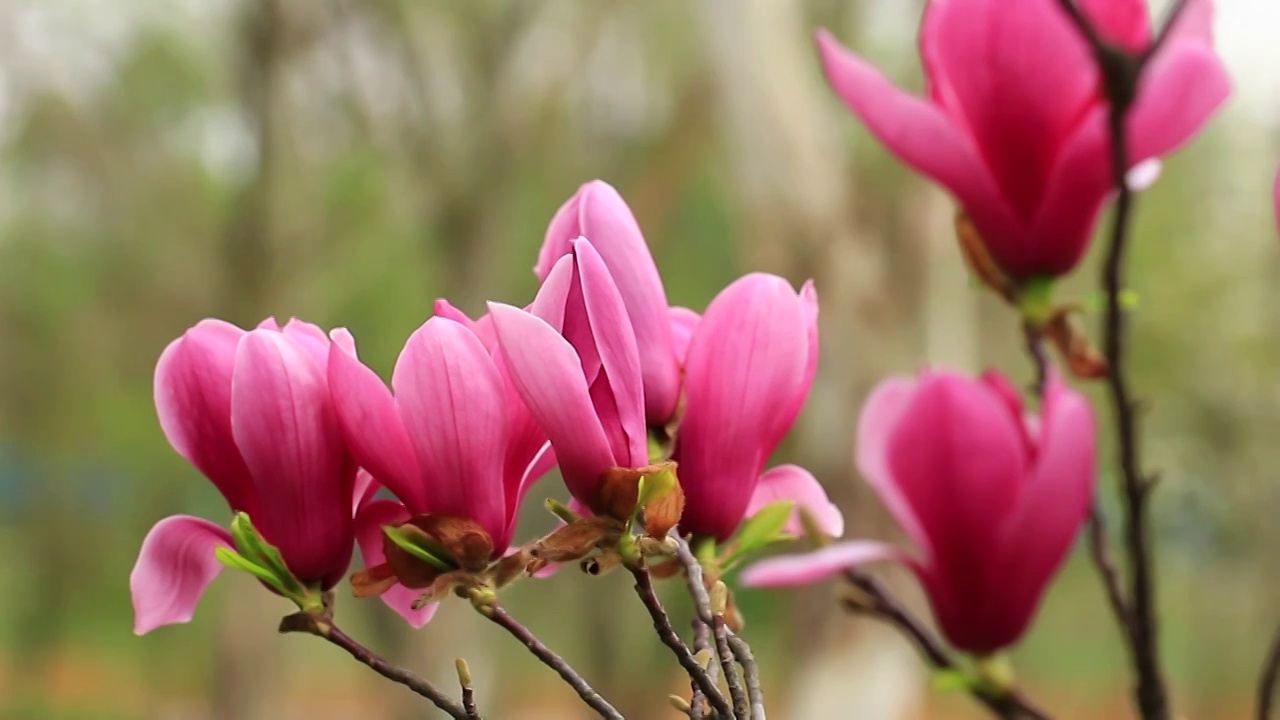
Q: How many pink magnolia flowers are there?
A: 7